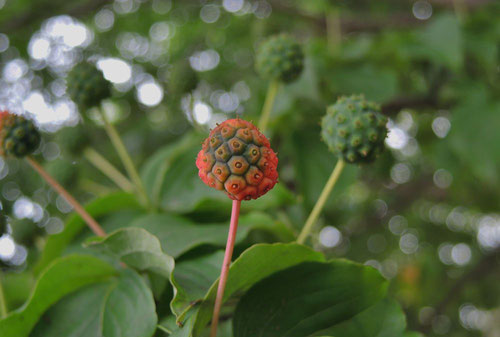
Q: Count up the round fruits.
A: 5